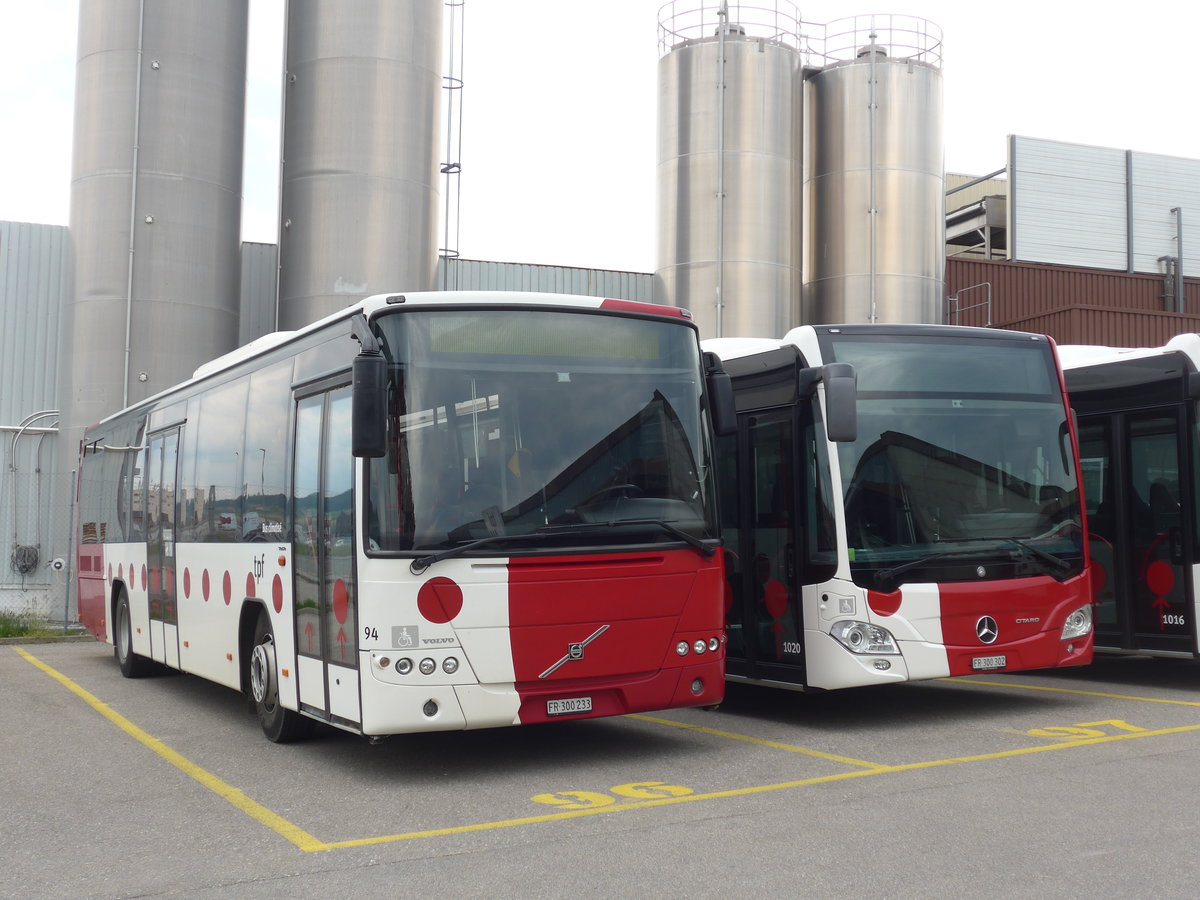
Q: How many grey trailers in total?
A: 0